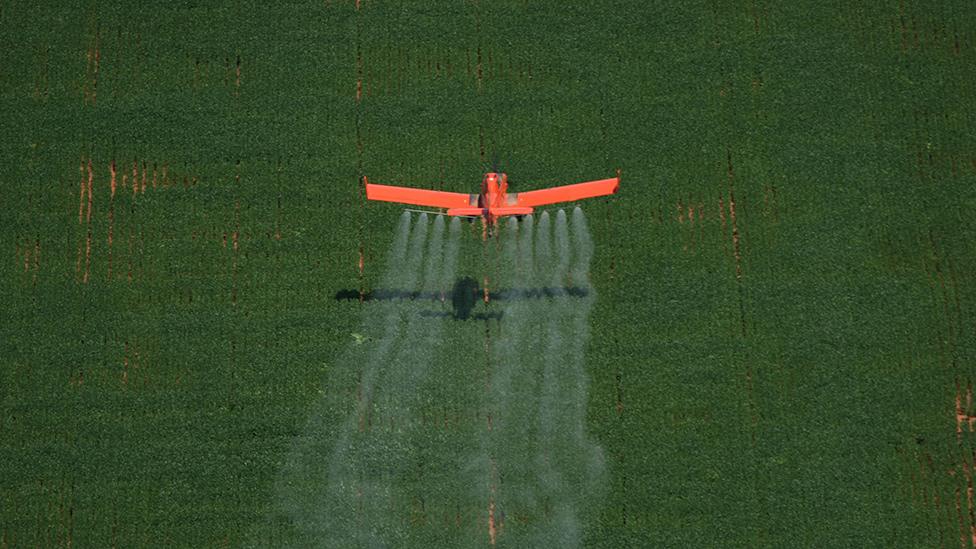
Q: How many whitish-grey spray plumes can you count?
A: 9